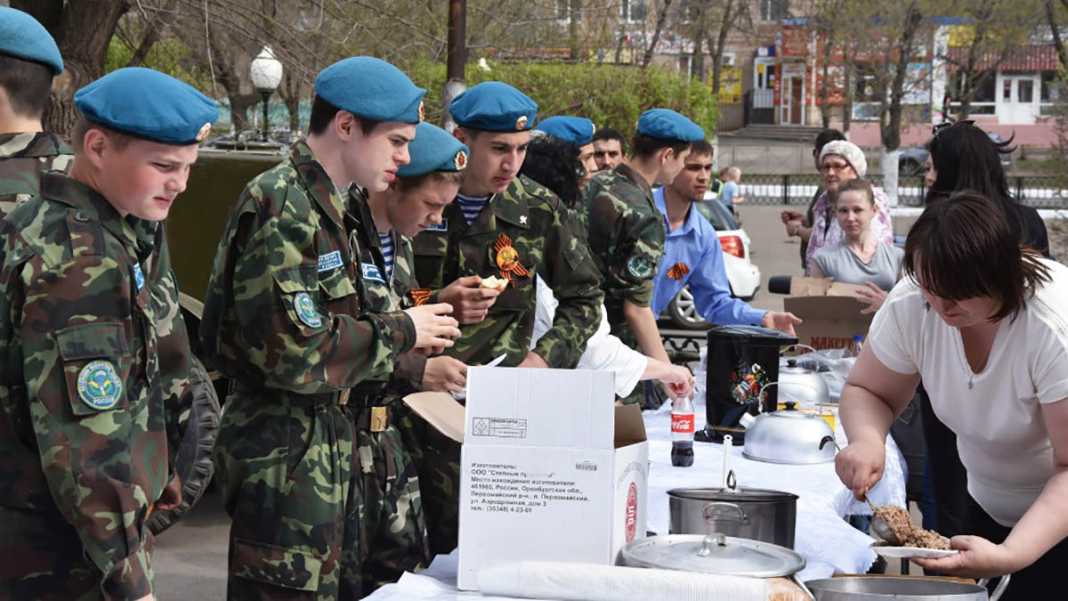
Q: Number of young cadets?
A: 7